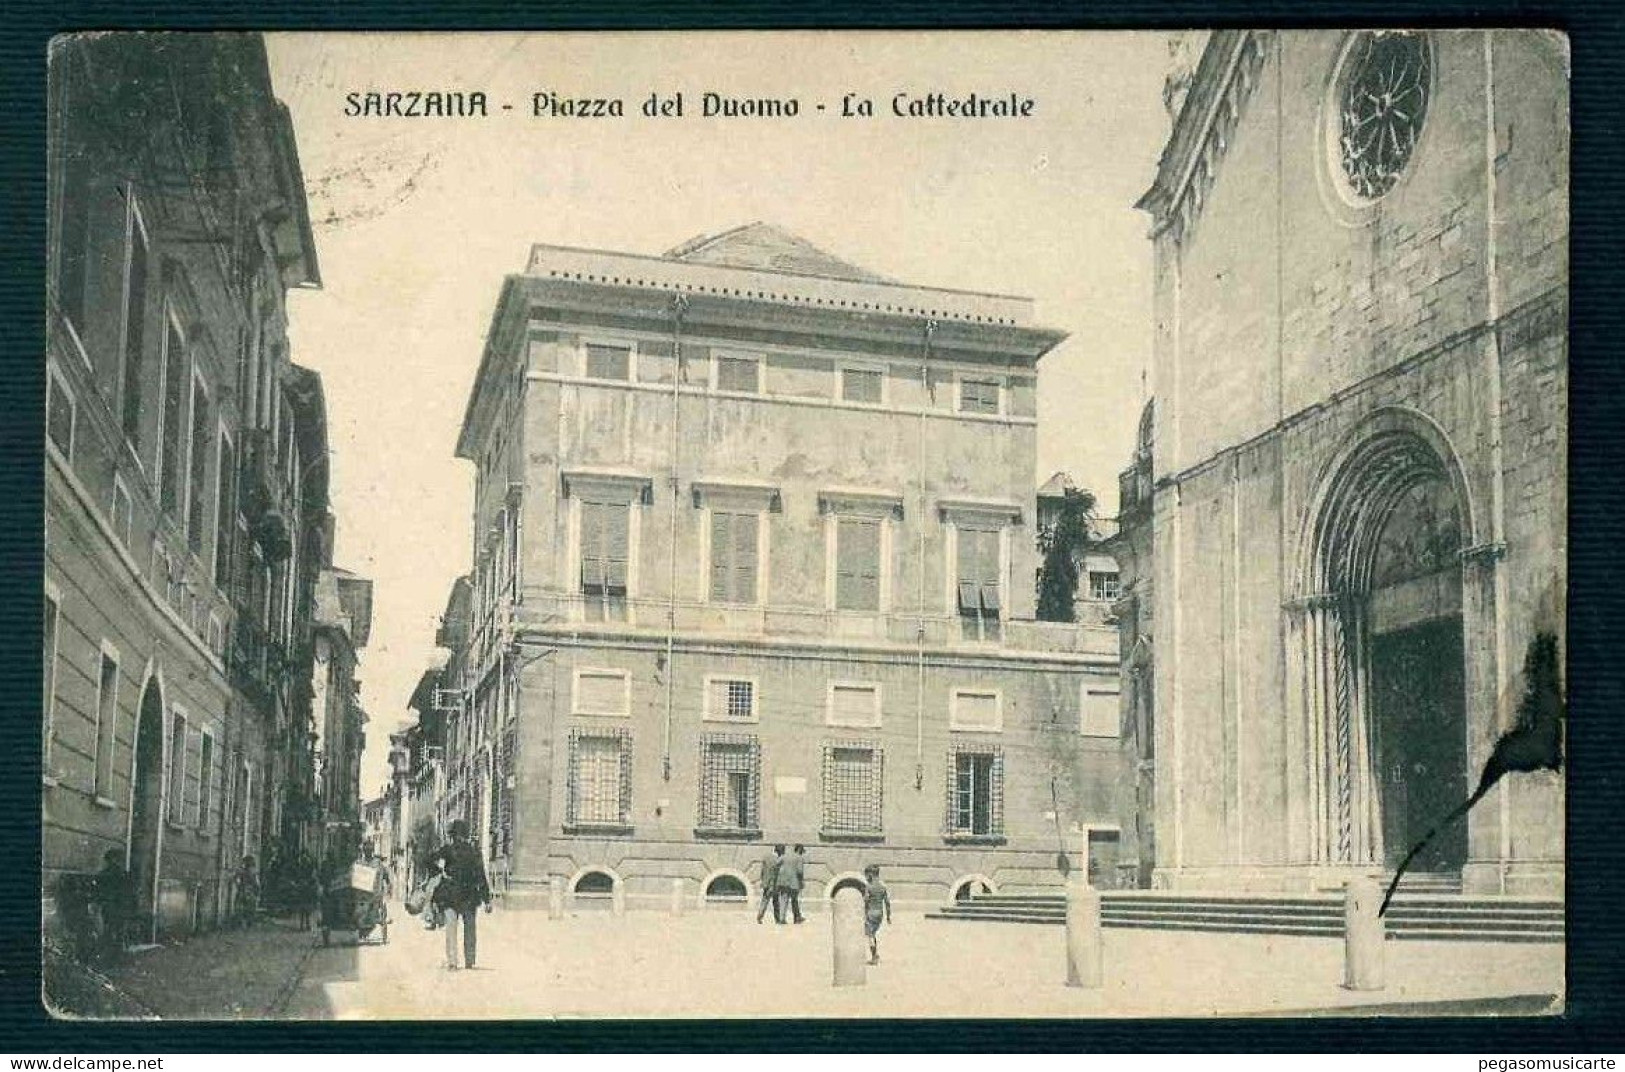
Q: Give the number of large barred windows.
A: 4